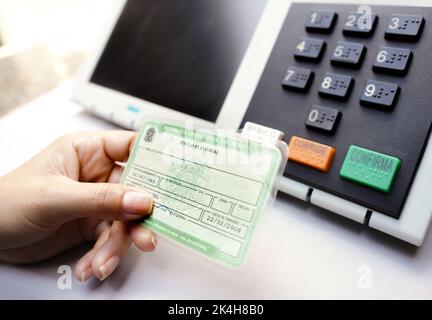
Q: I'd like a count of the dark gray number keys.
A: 10